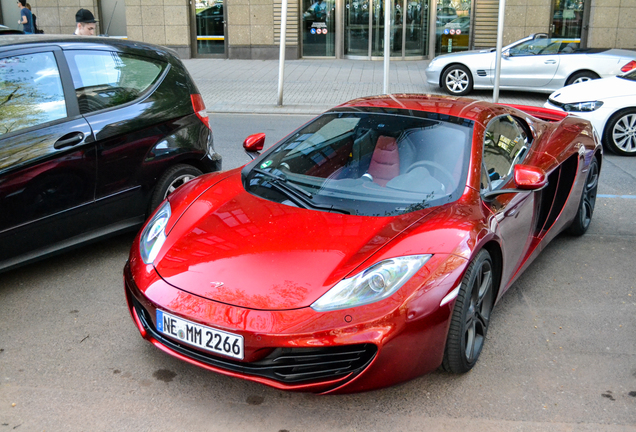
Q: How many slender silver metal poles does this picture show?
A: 3